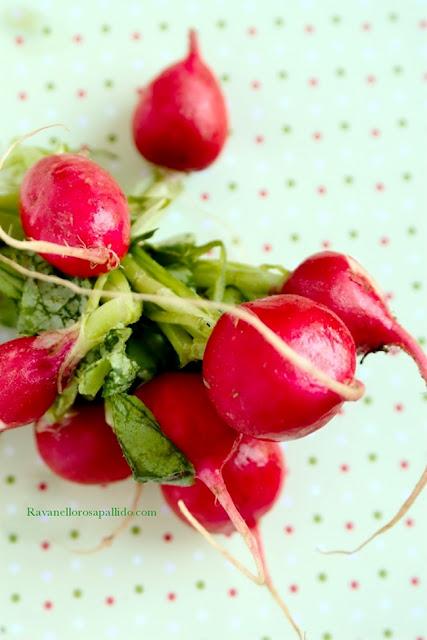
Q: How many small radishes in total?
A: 8